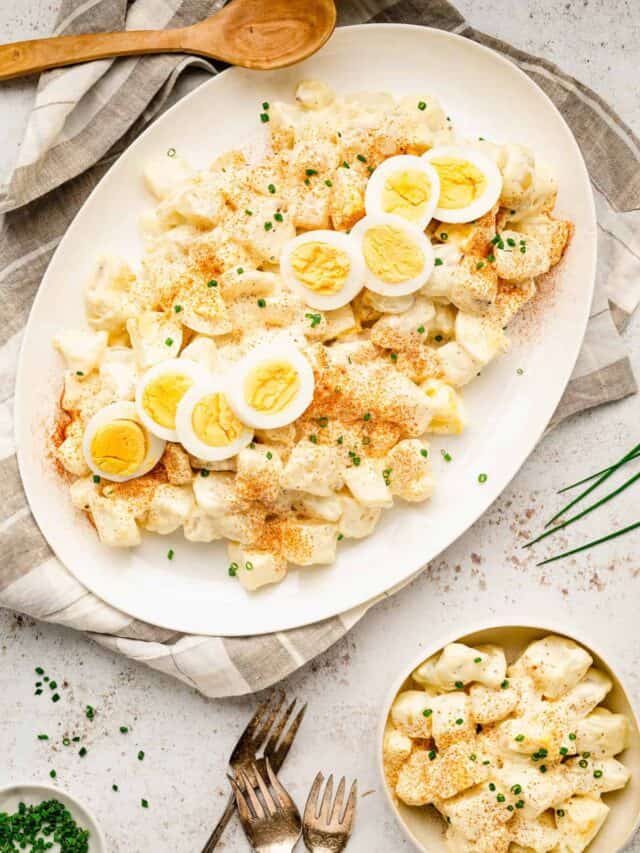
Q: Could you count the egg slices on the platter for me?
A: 8